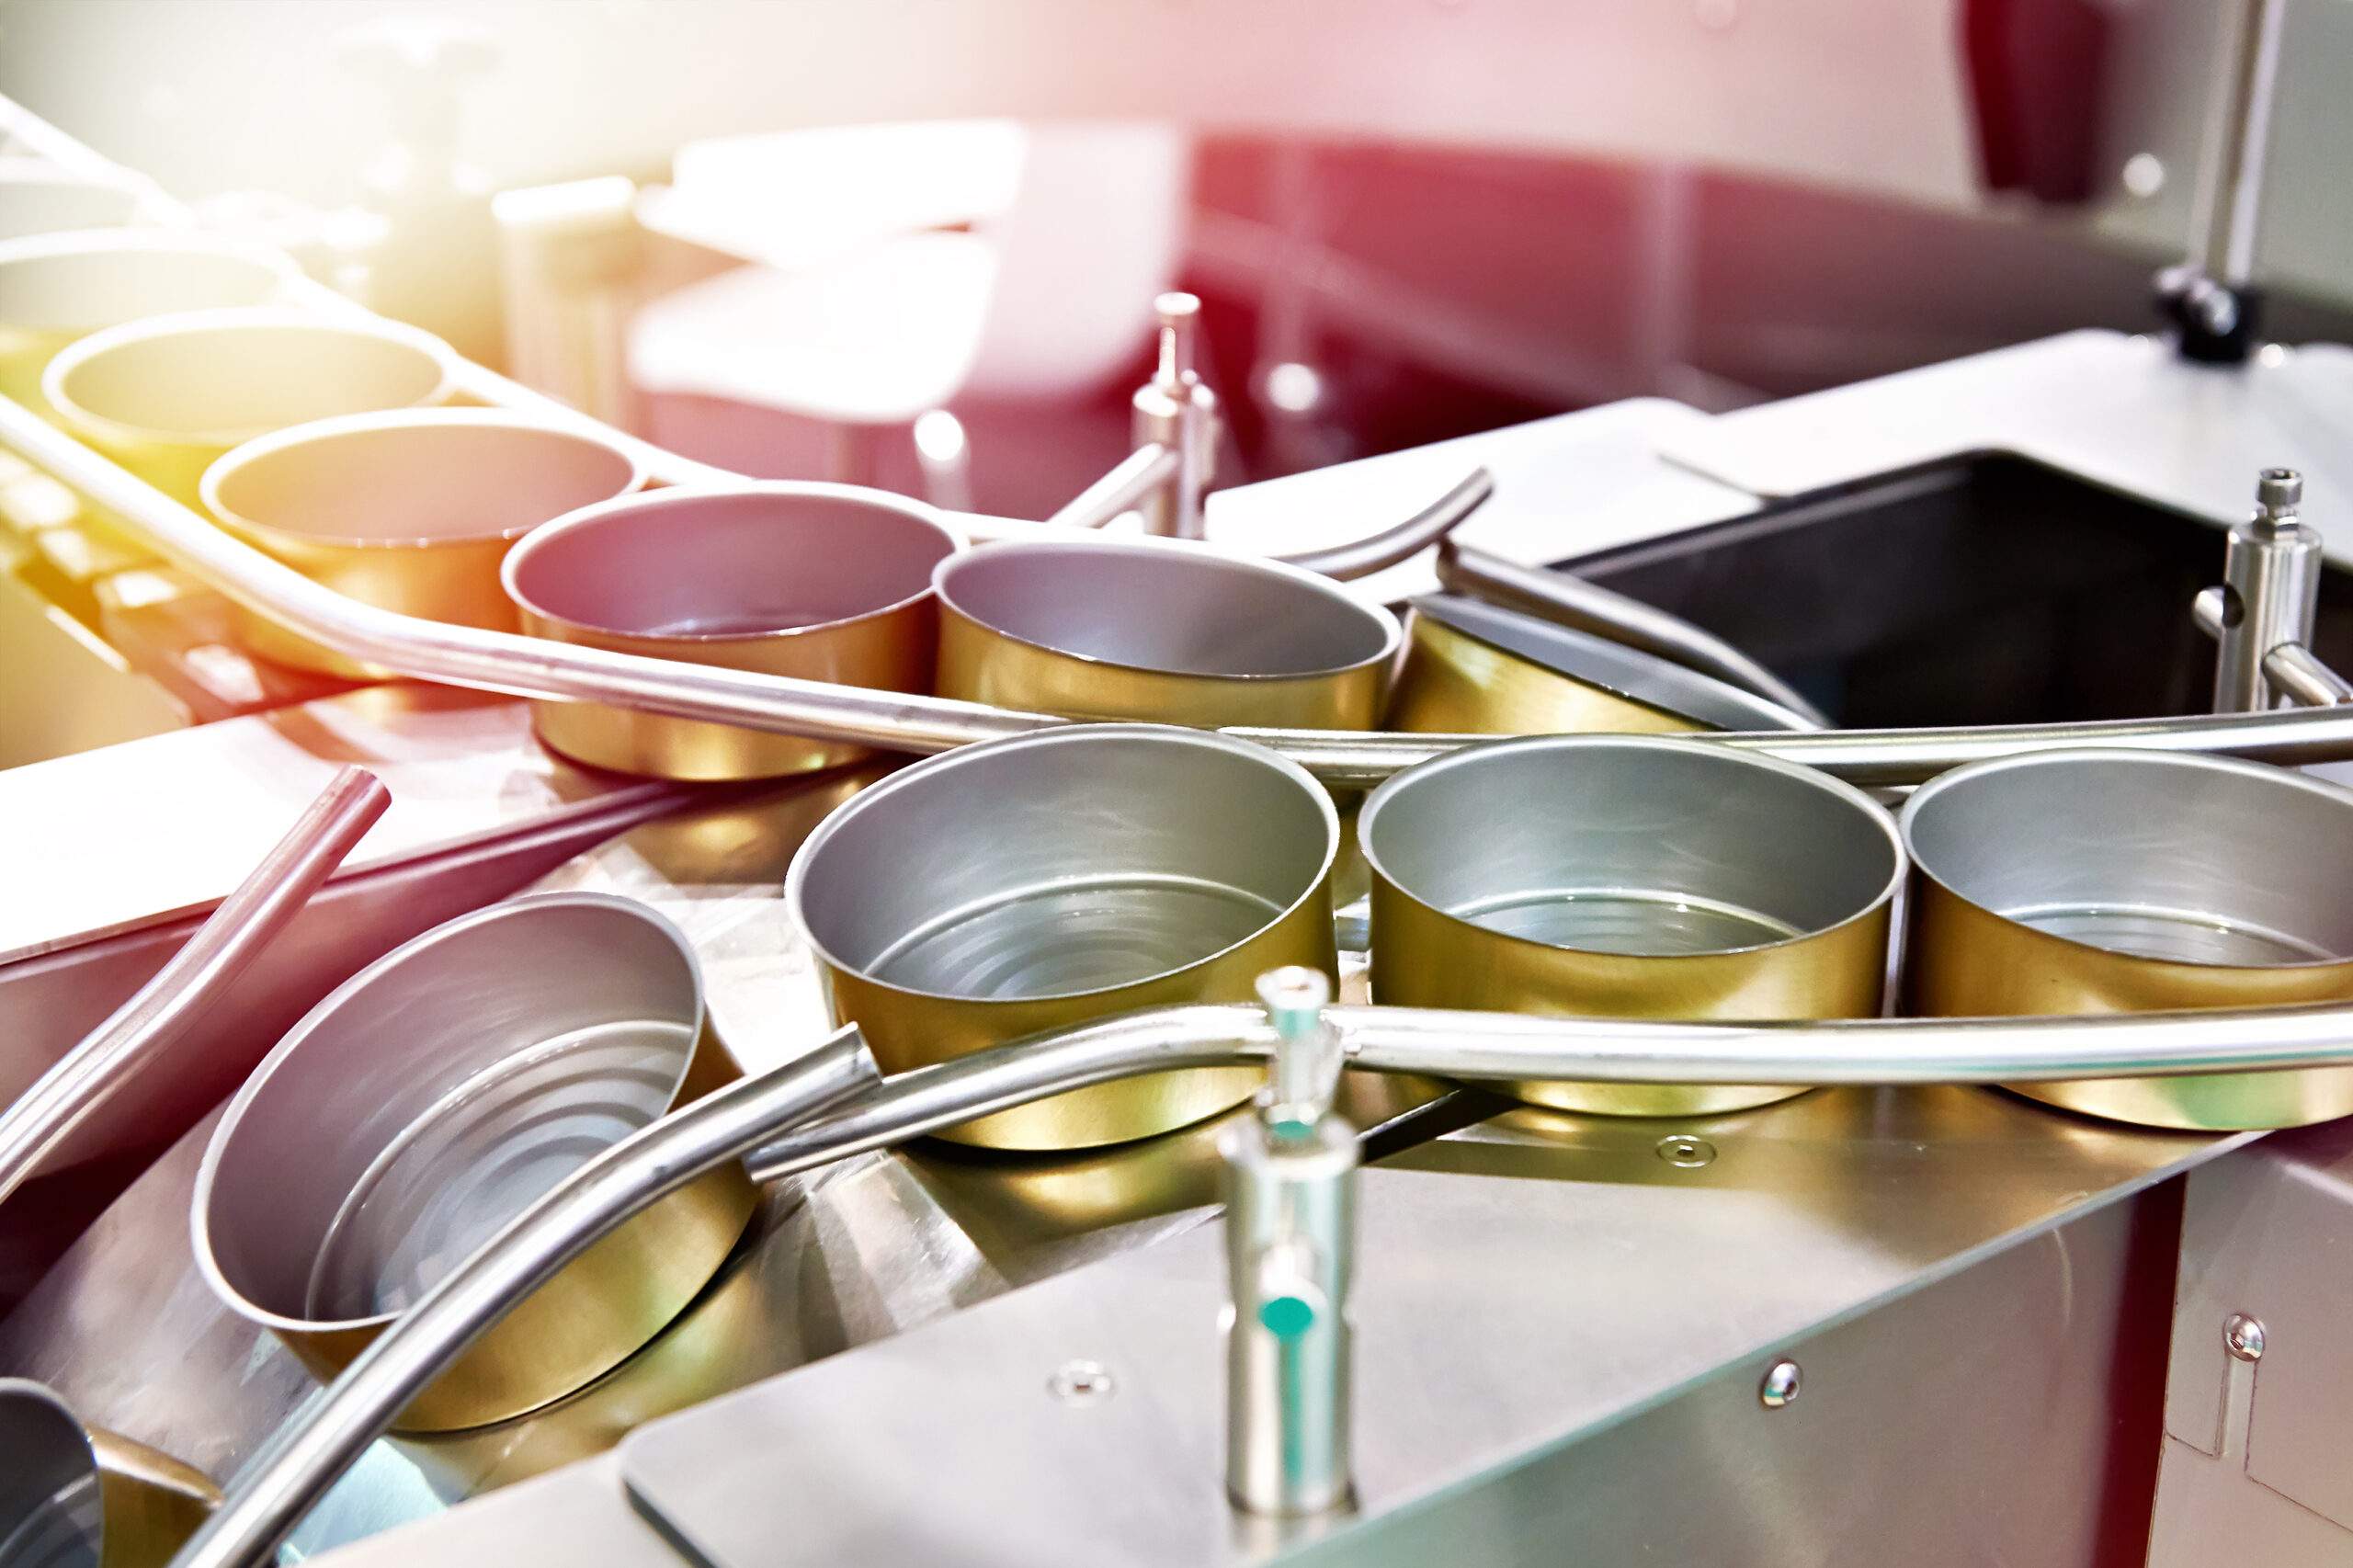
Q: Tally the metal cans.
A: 12